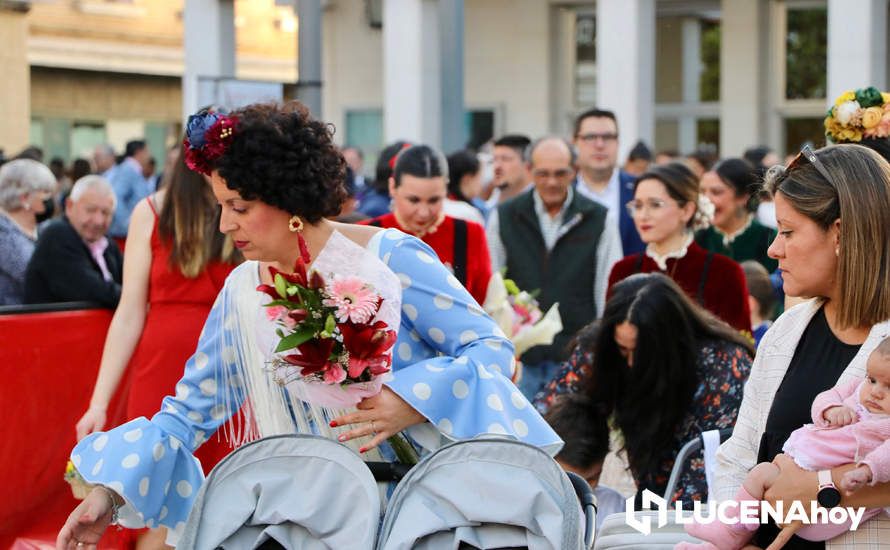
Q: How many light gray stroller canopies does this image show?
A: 2